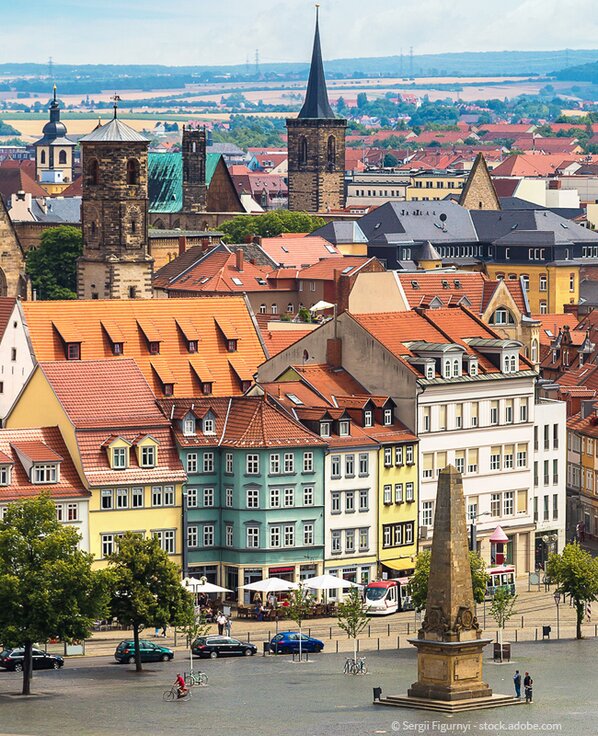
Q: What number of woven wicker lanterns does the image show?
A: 0